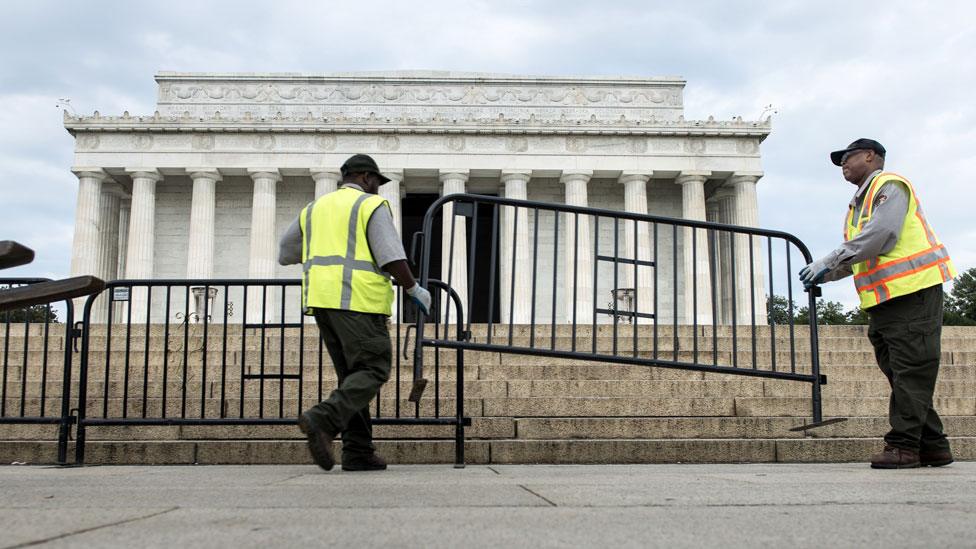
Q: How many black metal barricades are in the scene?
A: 3